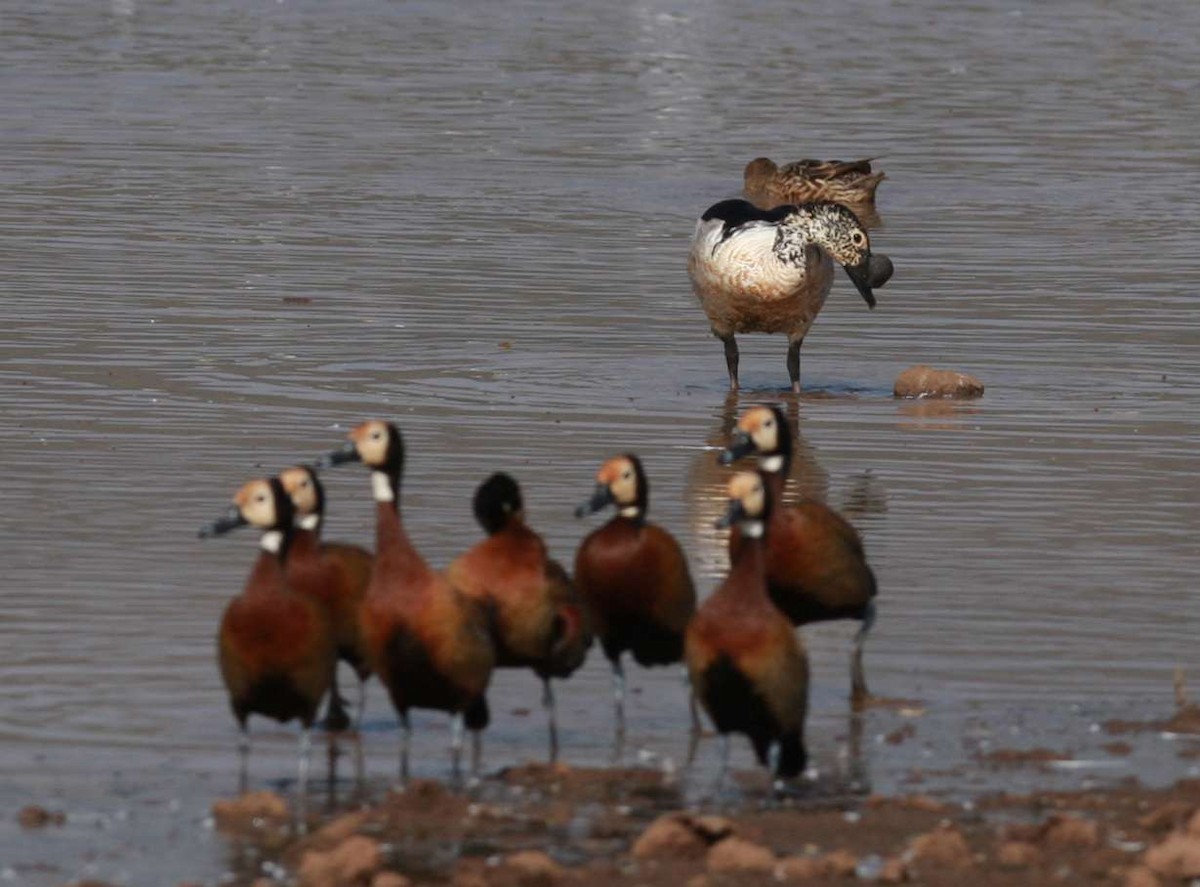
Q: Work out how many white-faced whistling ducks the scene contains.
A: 7